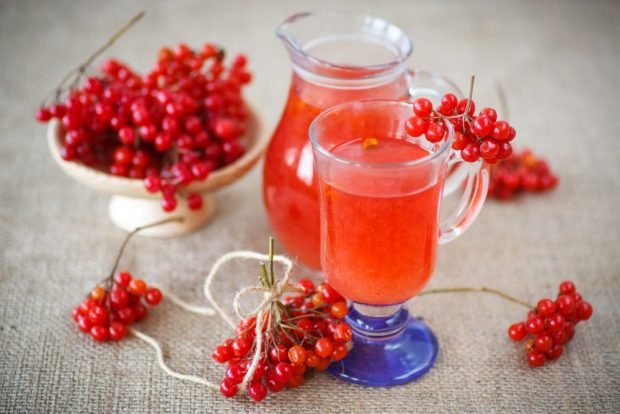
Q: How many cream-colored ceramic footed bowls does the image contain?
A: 1